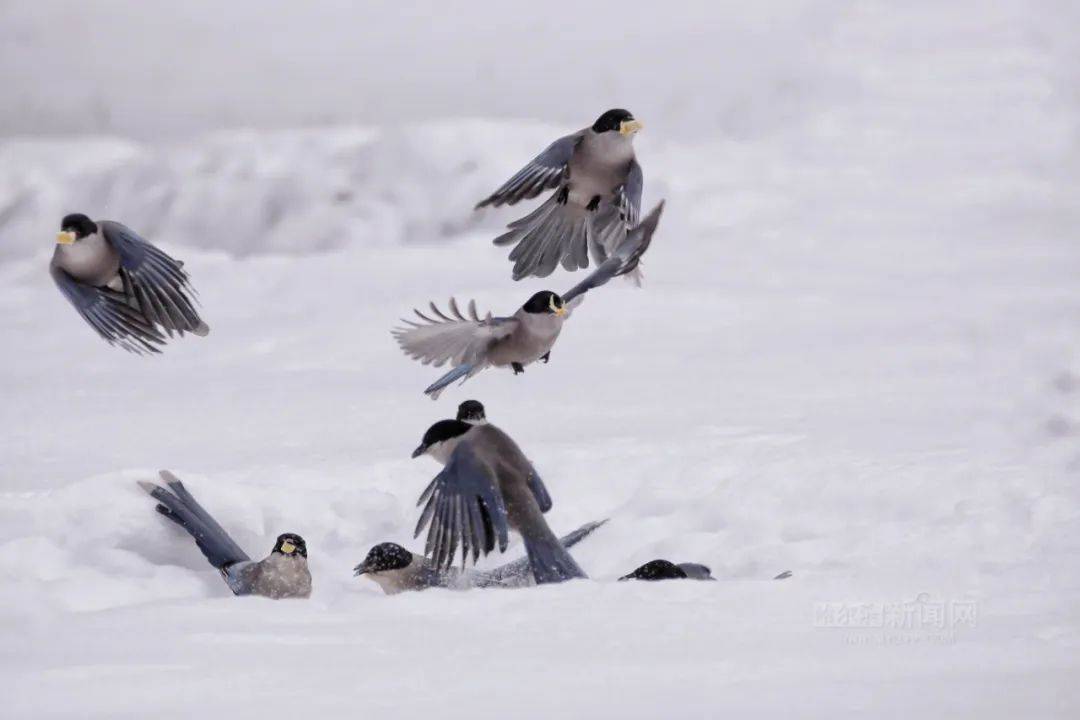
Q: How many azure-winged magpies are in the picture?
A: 8